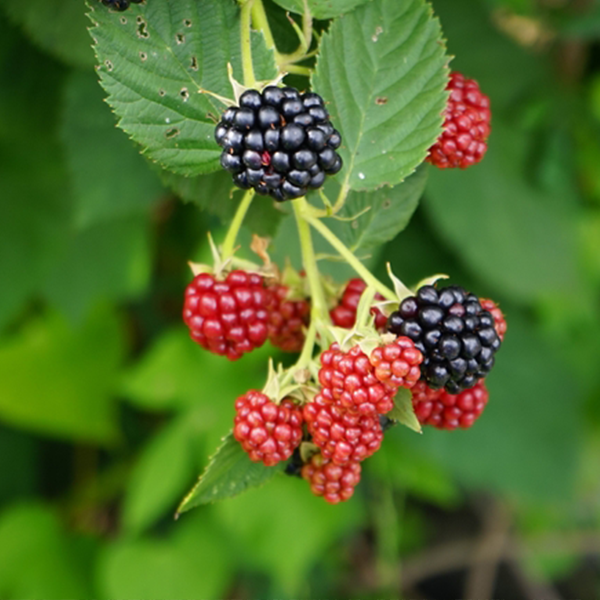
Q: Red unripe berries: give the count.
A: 11